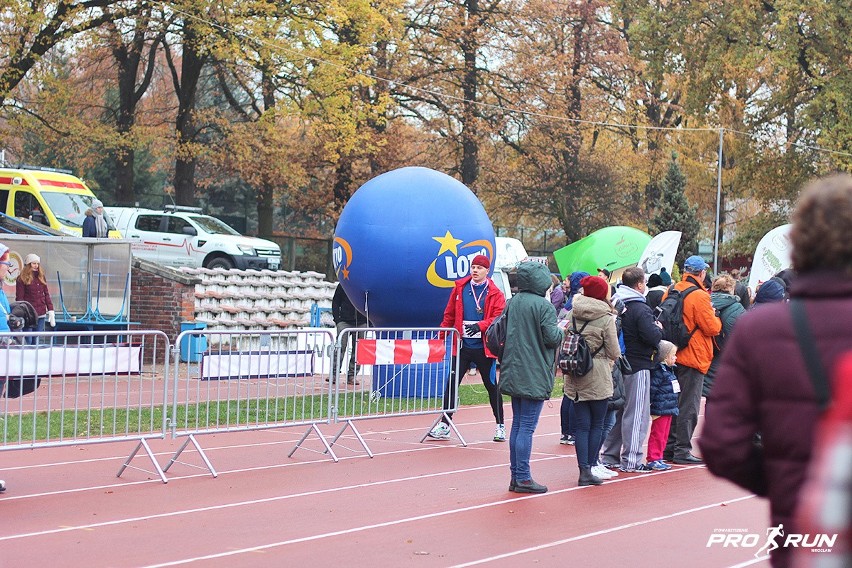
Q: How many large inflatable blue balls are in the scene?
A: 1